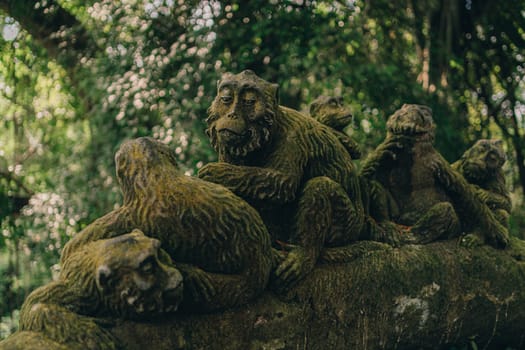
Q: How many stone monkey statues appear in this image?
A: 6